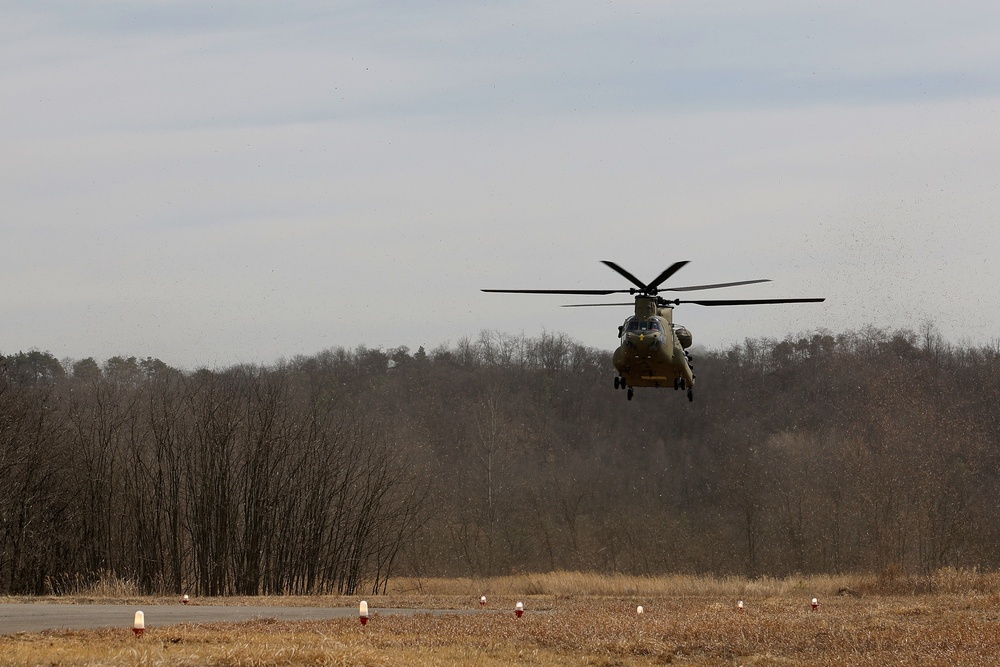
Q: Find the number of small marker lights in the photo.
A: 8